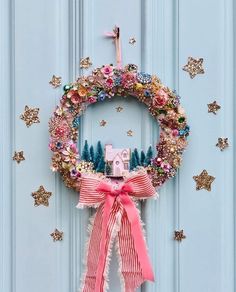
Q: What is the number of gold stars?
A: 15